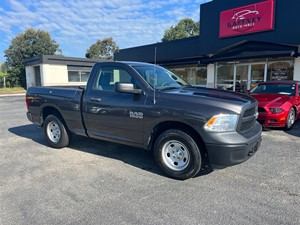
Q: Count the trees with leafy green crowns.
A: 3